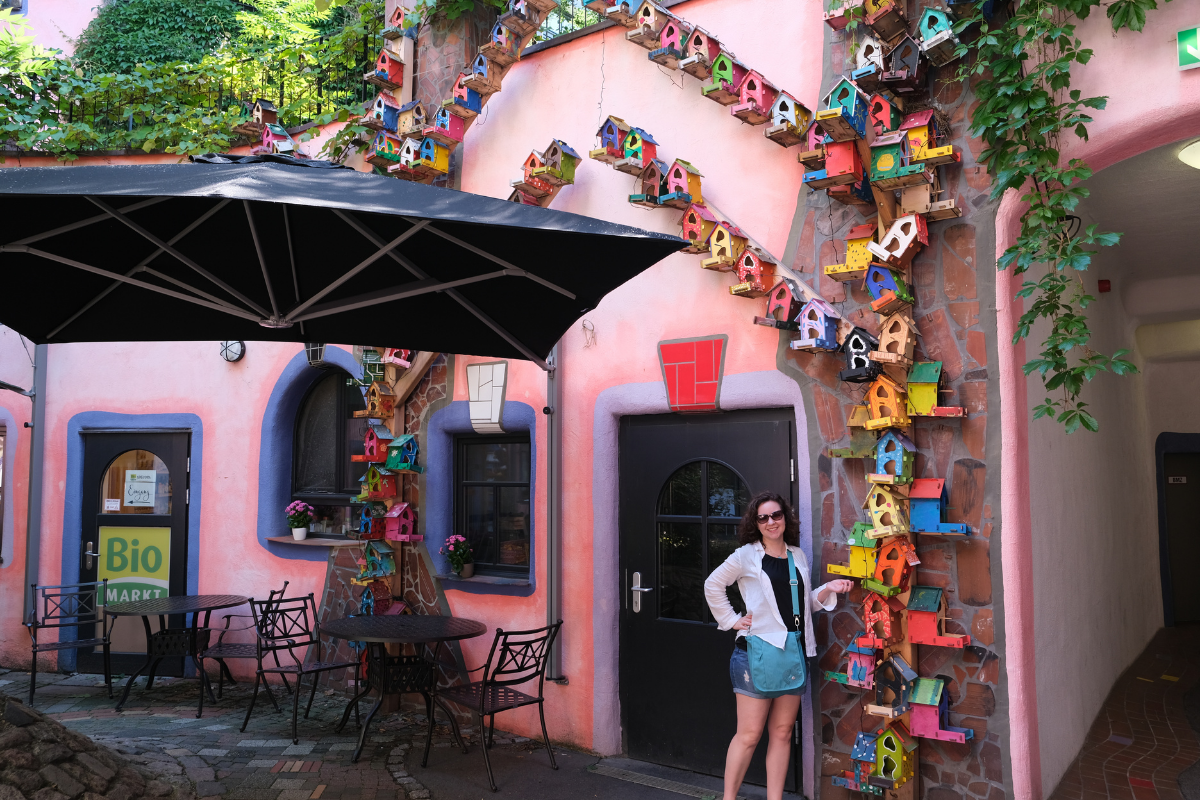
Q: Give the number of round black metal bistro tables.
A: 2